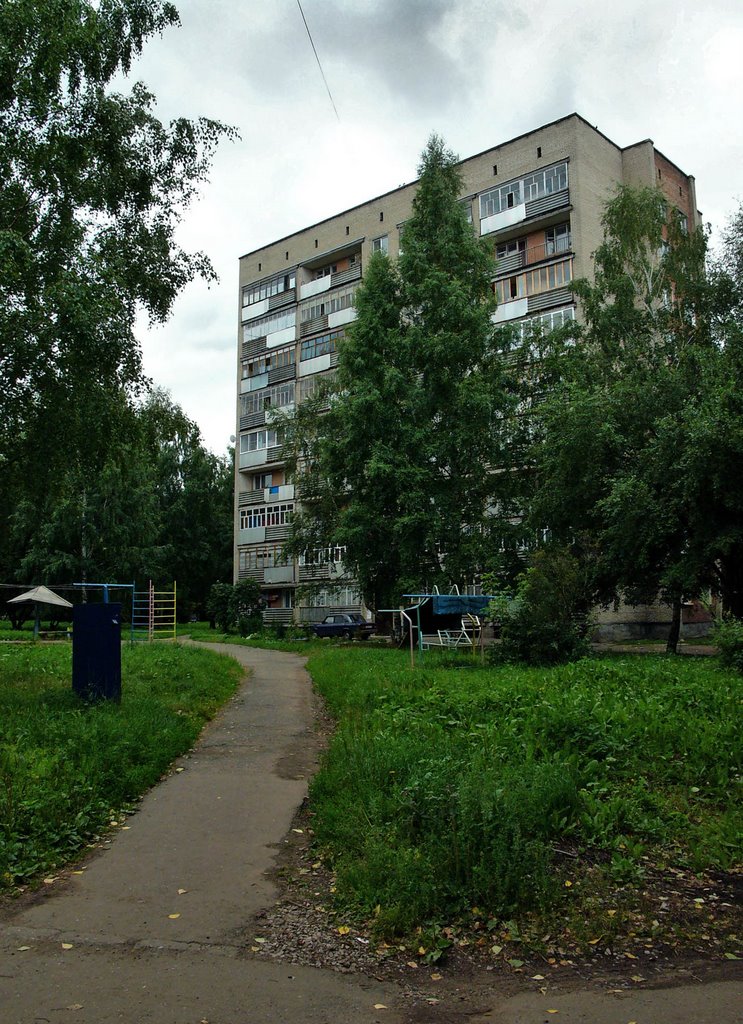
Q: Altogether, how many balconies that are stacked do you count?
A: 9